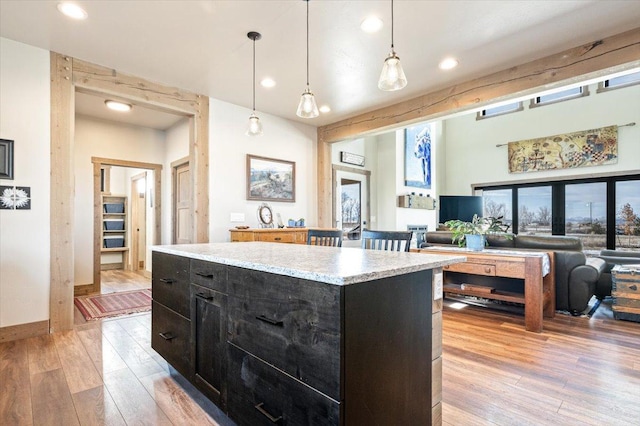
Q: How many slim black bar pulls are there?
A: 6